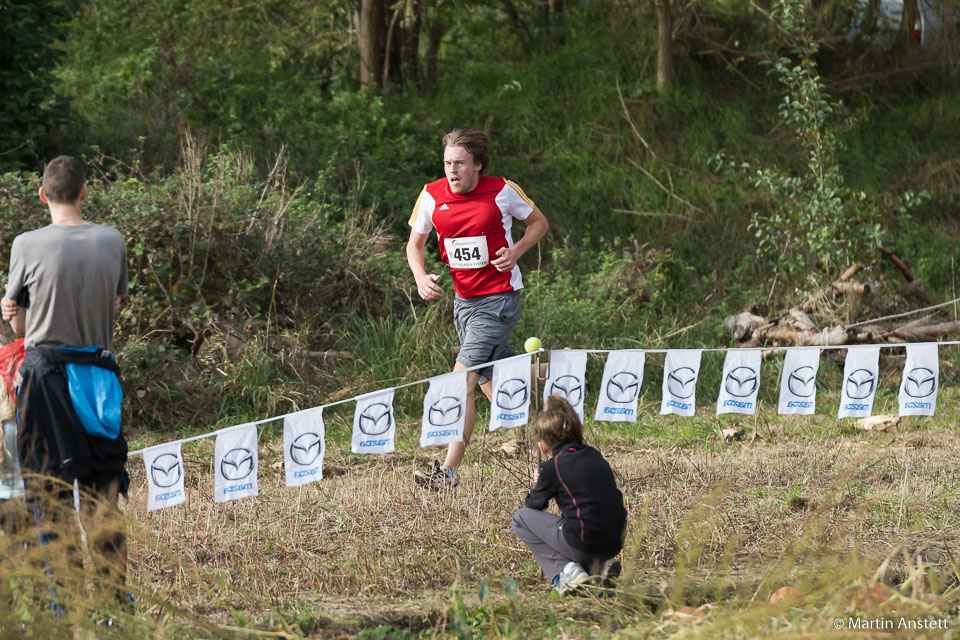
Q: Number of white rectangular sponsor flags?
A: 13